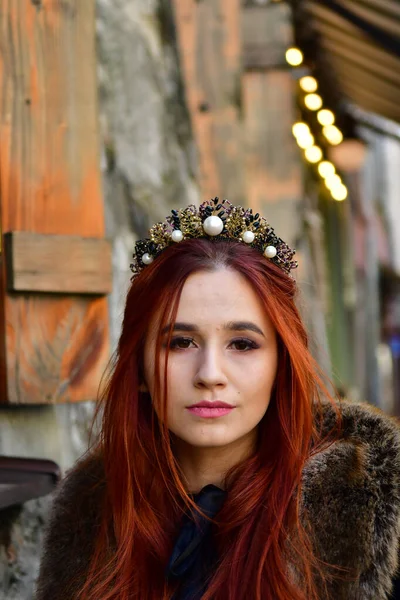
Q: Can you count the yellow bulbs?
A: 11